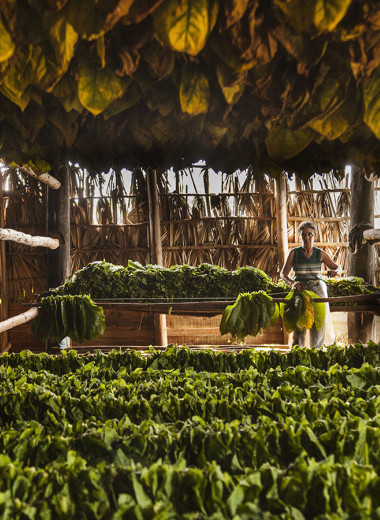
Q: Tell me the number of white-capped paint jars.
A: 0